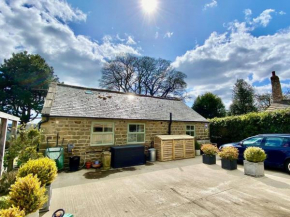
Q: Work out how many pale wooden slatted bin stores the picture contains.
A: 1